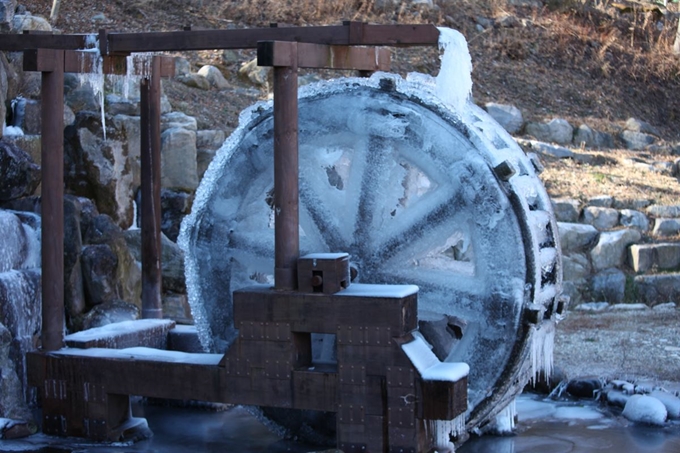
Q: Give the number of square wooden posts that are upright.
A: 3